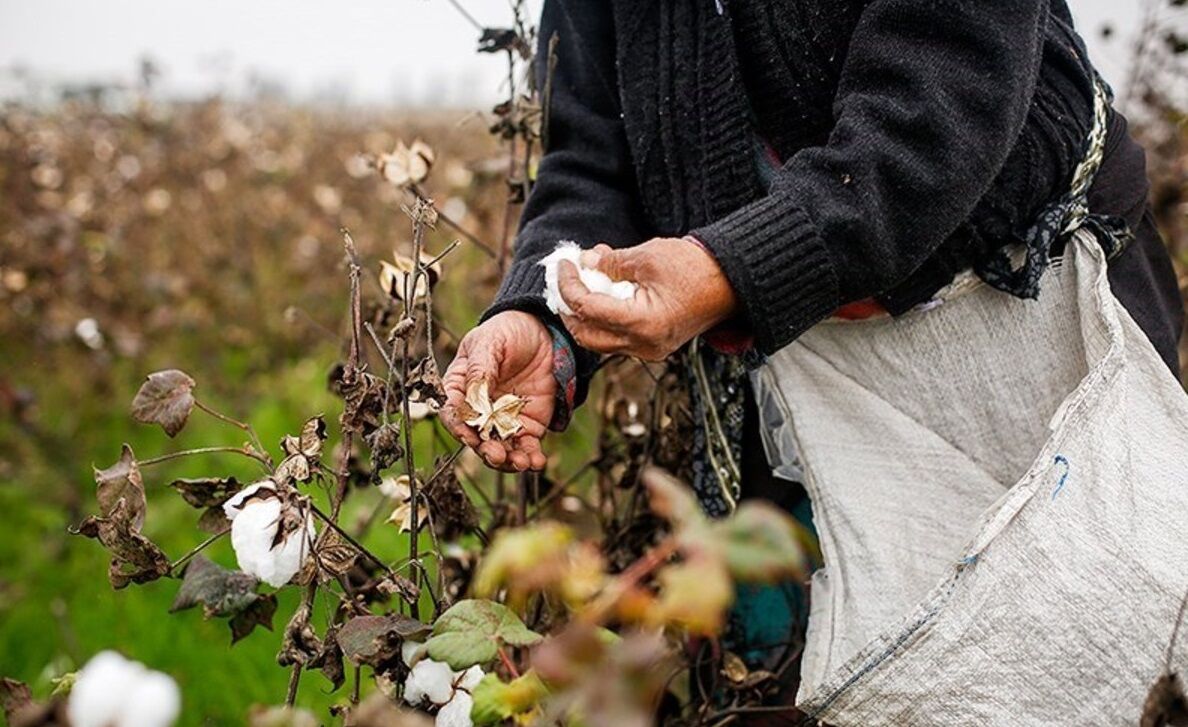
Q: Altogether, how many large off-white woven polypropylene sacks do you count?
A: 1